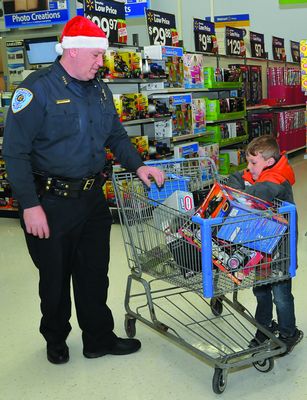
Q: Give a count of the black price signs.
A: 7